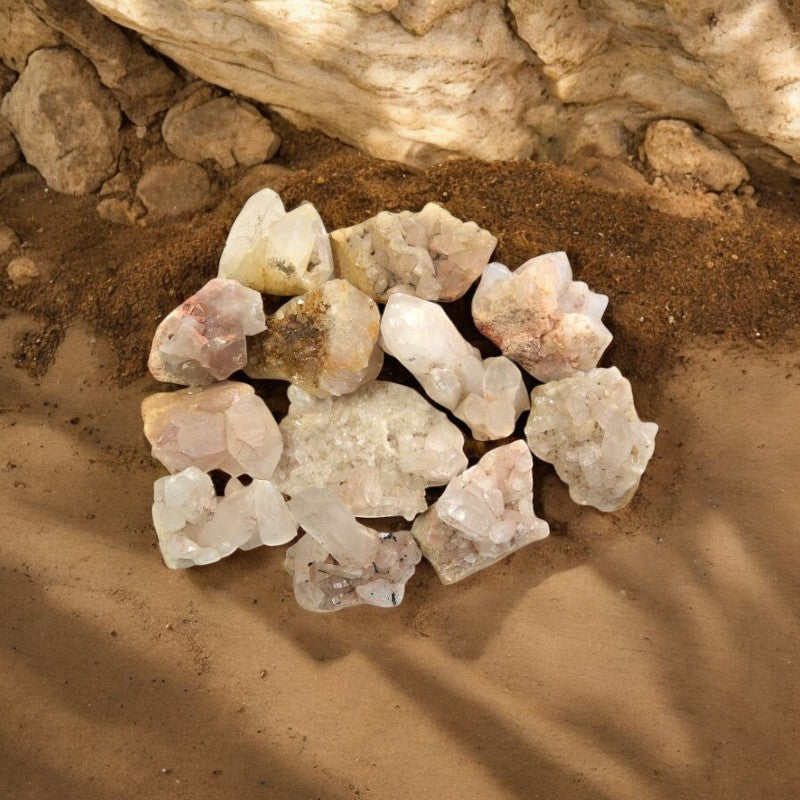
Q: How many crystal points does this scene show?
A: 12